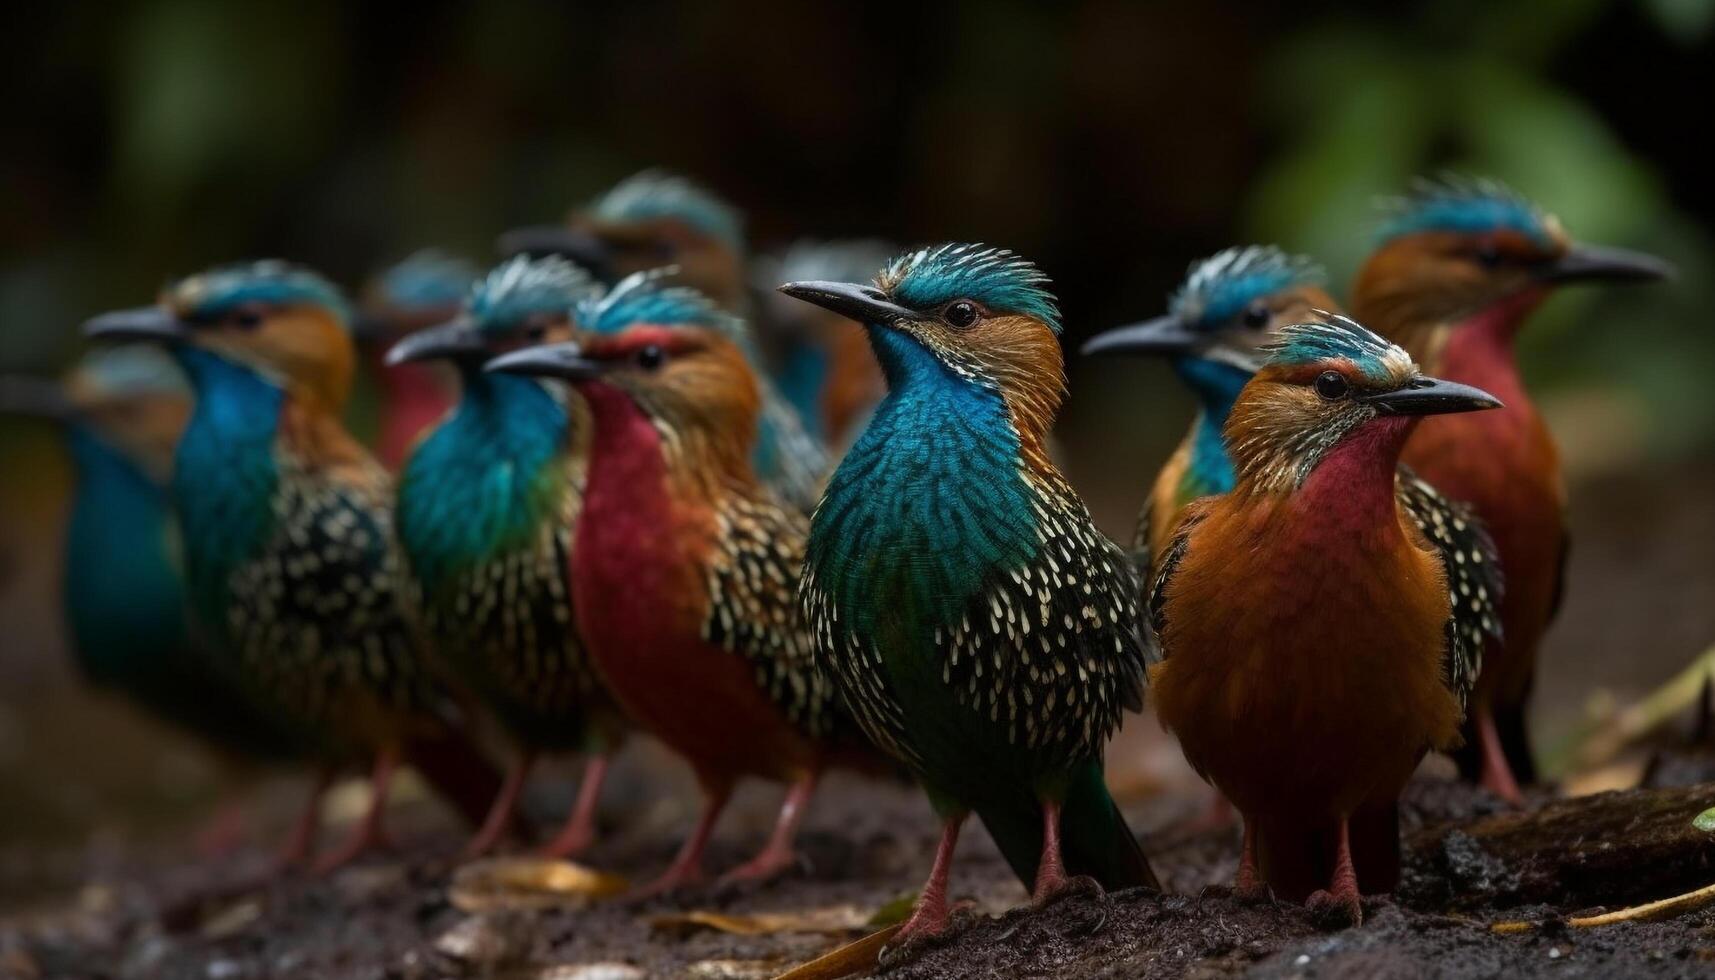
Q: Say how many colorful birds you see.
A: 11